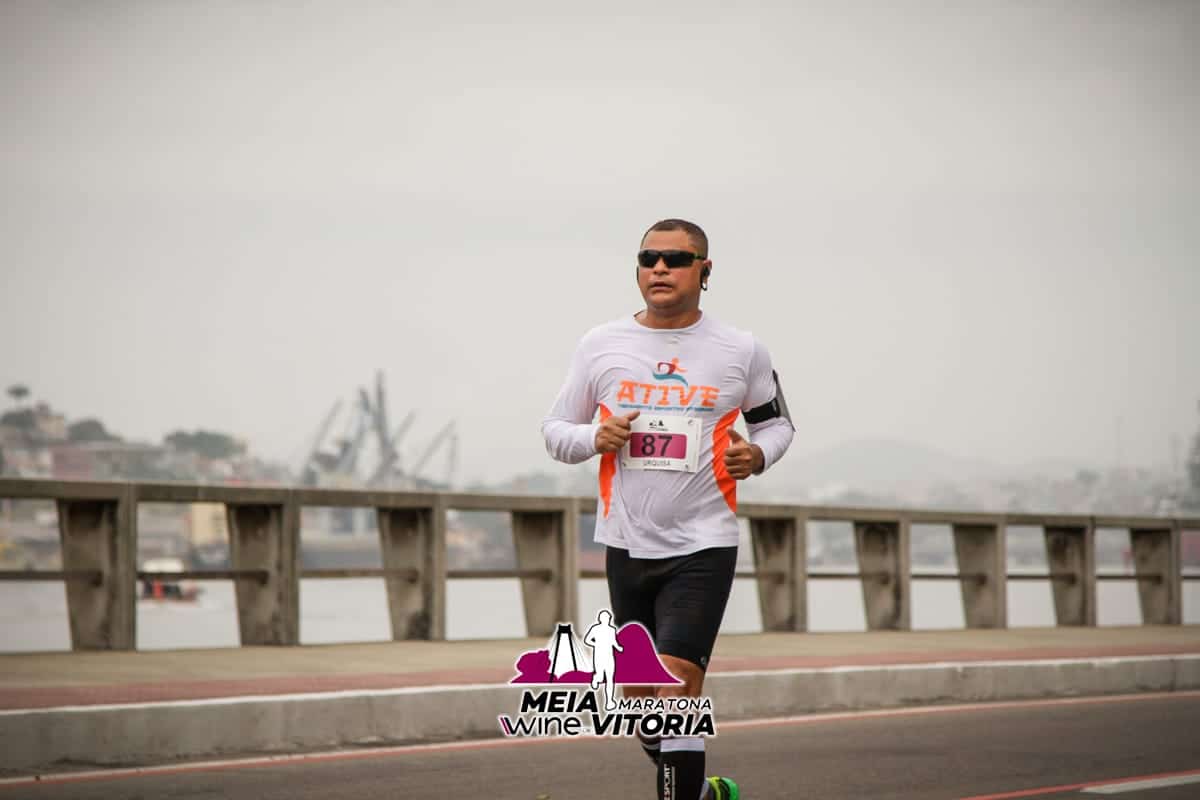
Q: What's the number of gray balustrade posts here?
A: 9